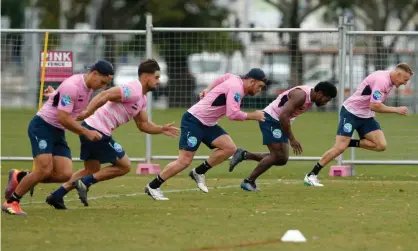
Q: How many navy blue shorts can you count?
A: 5